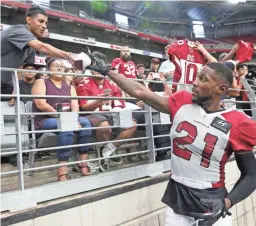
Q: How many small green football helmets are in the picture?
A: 0